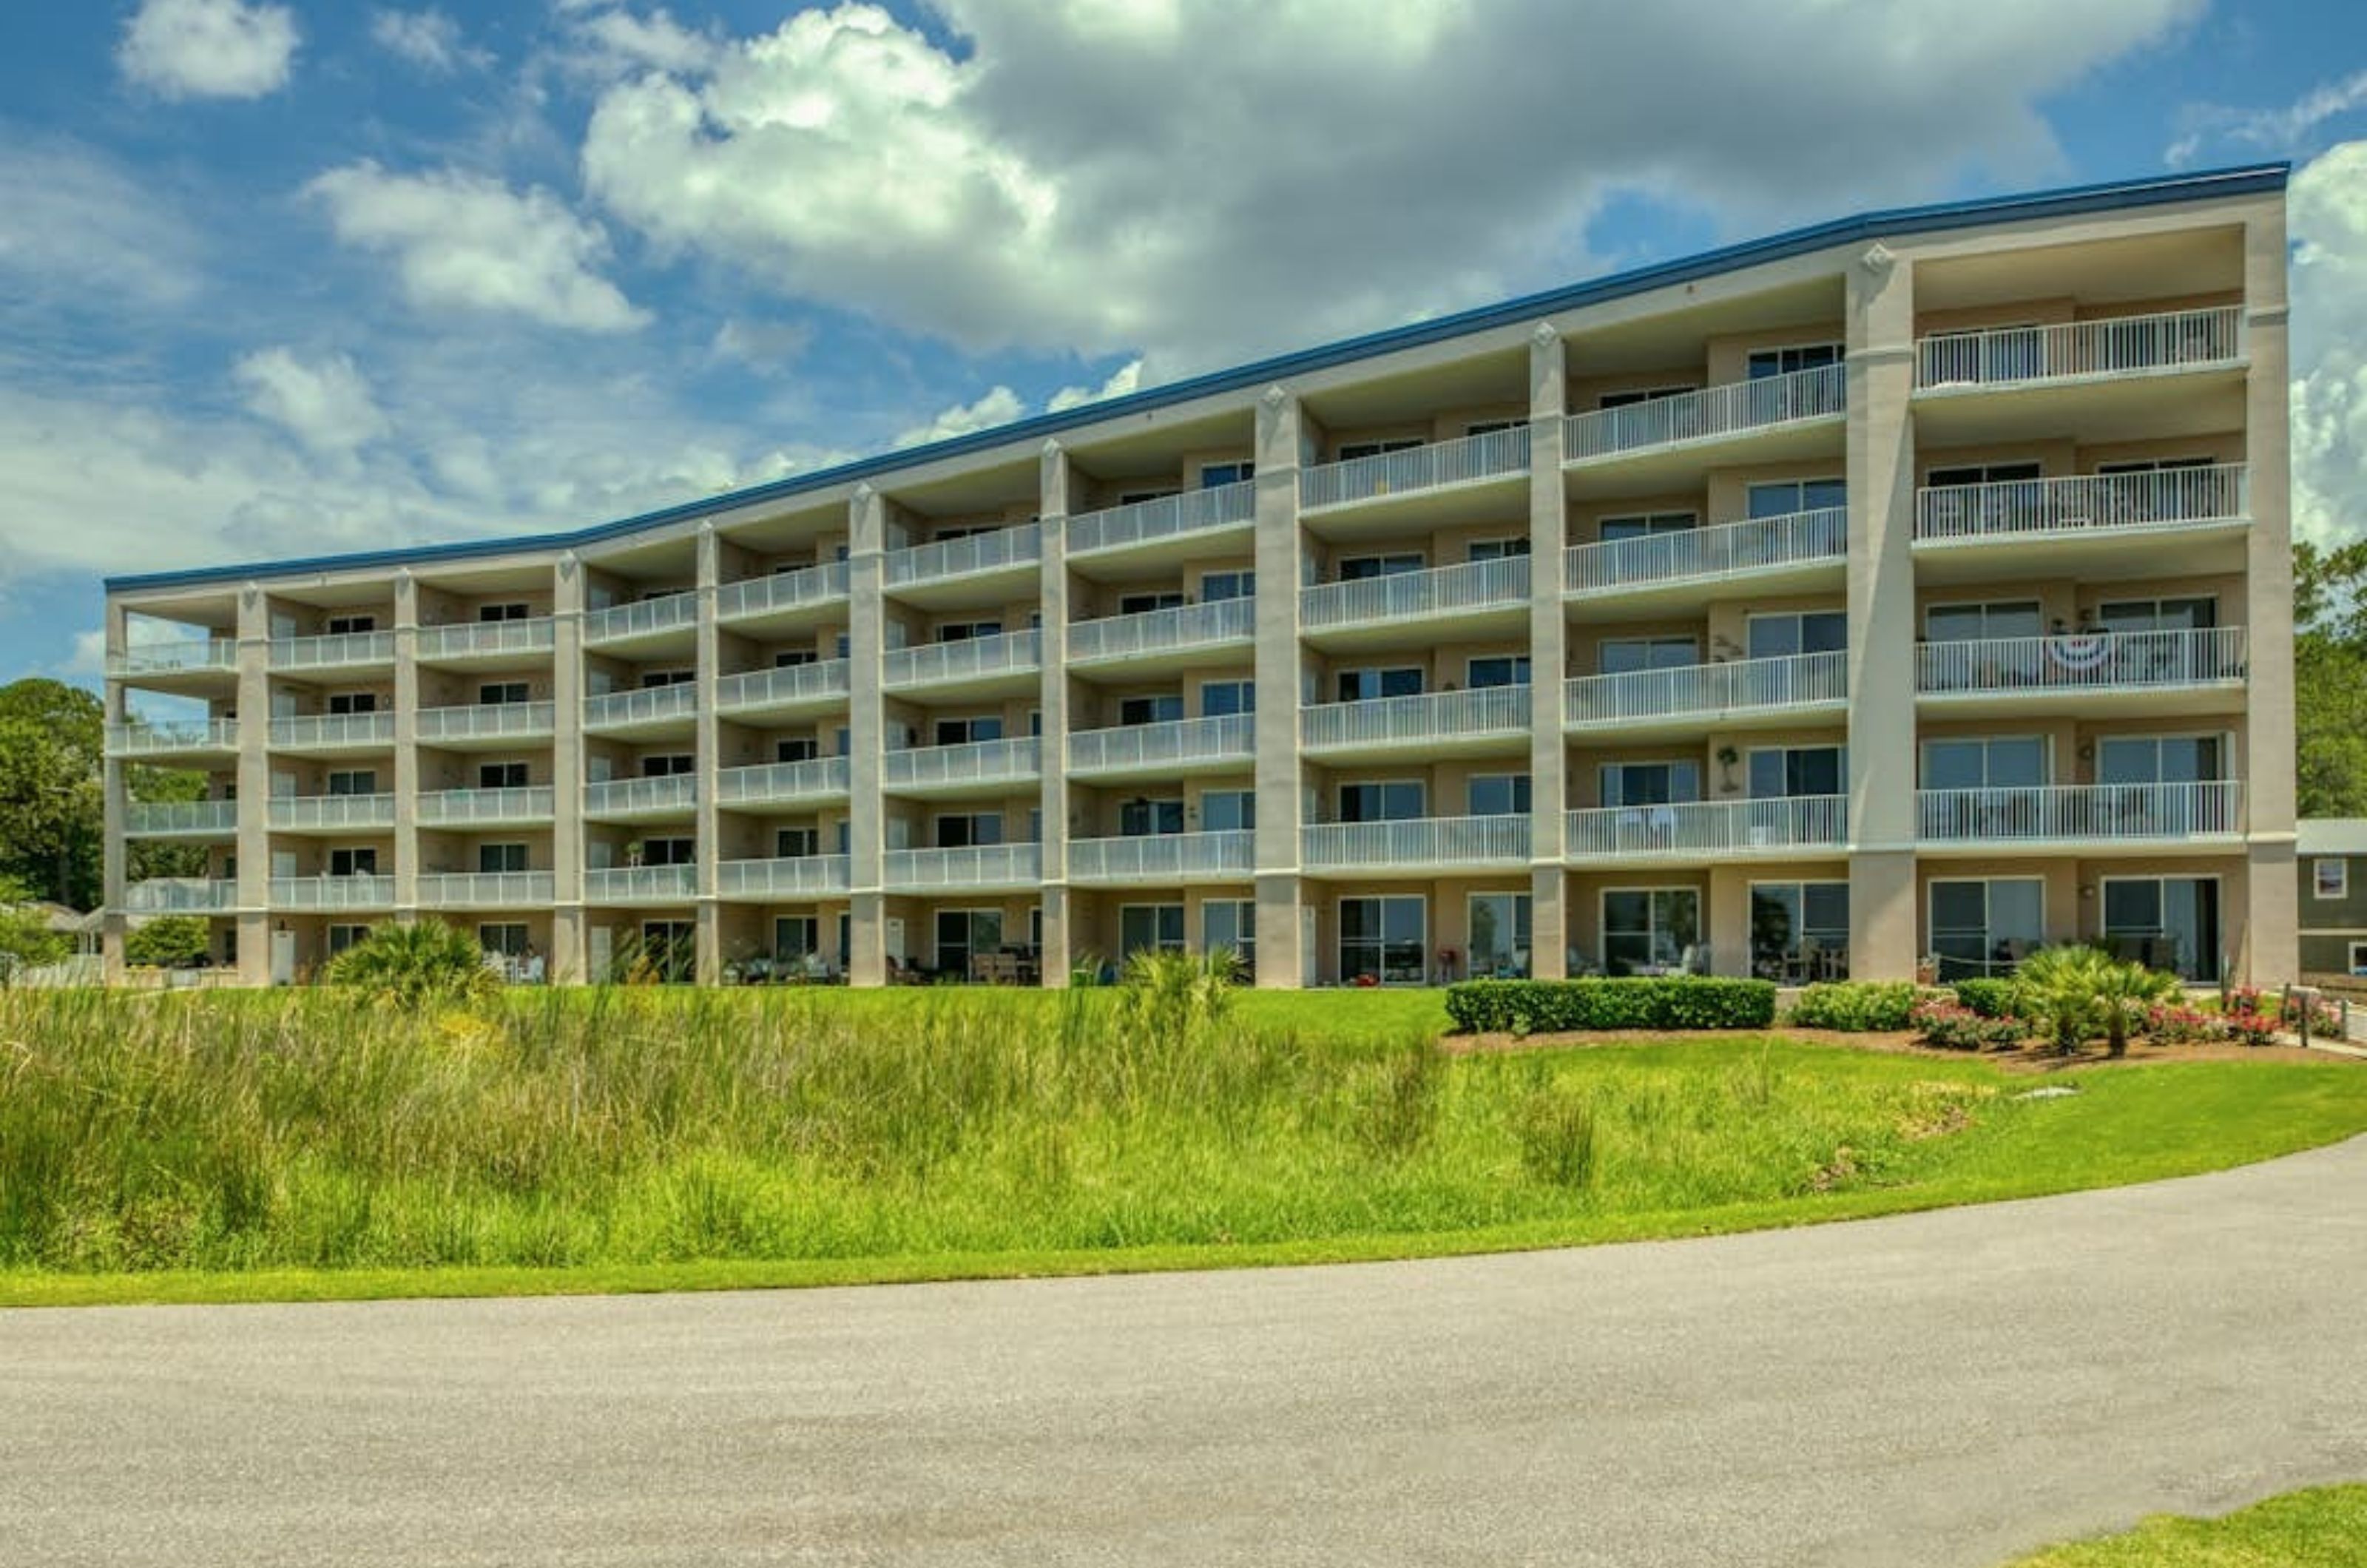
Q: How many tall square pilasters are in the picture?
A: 11